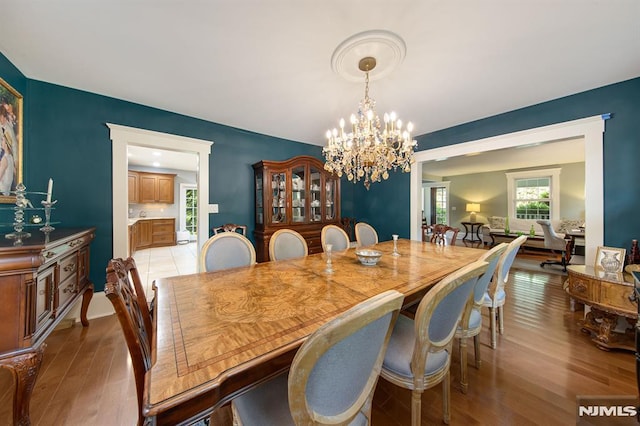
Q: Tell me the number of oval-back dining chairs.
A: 8